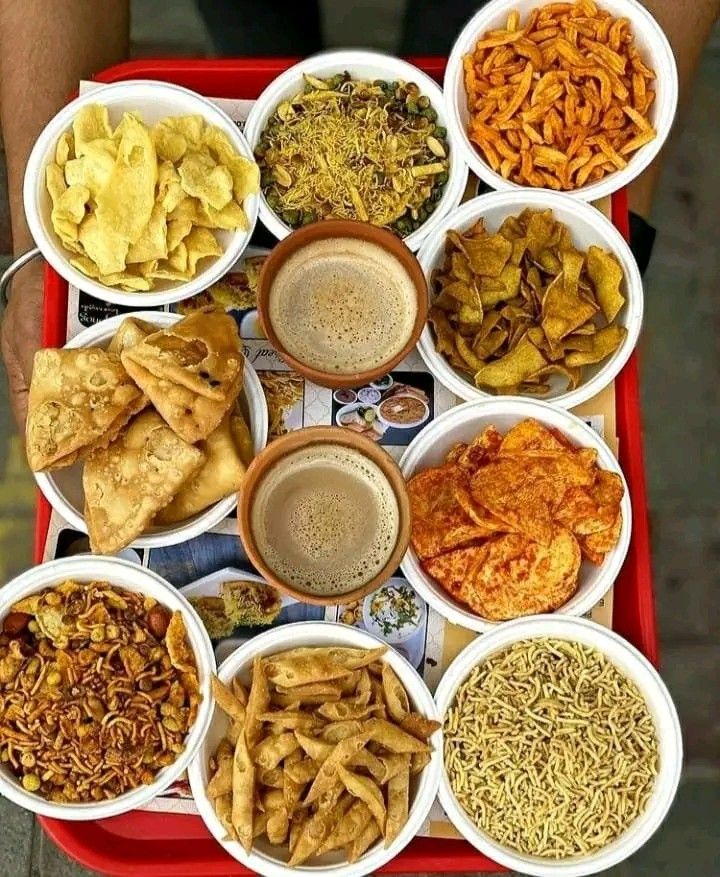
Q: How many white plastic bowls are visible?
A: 9